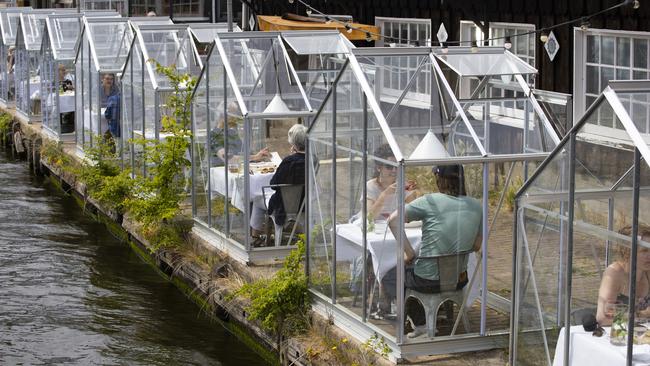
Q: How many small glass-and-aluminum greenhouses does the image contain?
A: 8